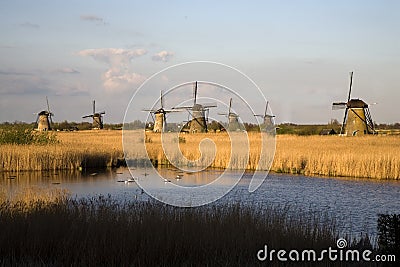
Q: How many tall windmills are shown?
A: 7